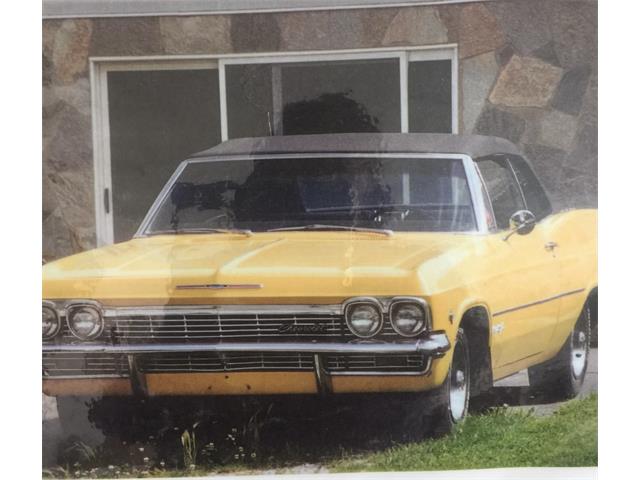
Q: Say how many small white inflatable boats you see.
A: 0